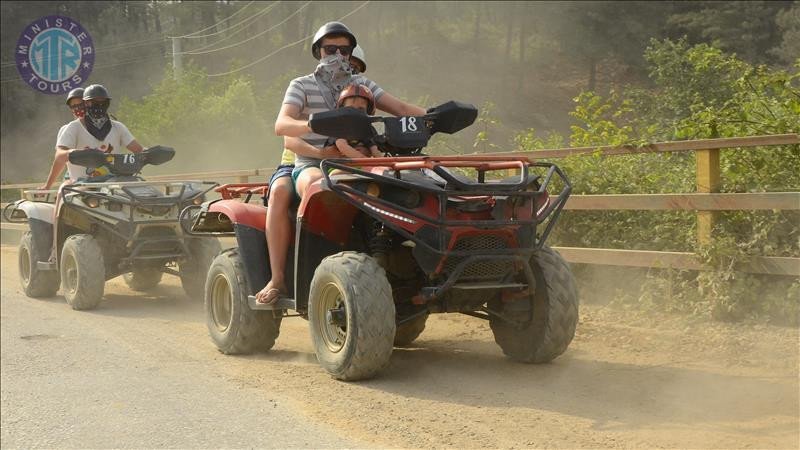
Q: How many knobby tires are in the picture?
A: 8